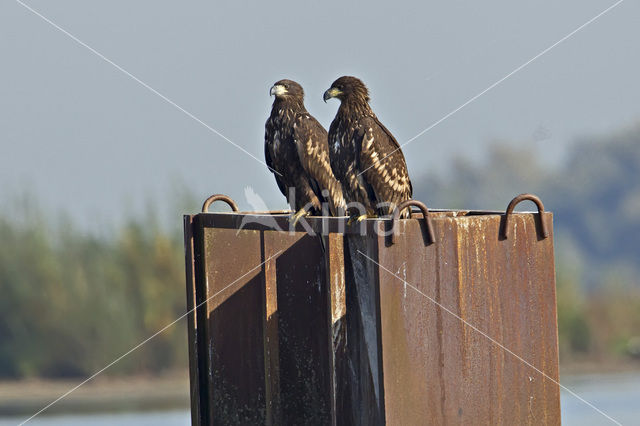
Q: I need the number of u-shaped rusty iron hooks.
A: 3